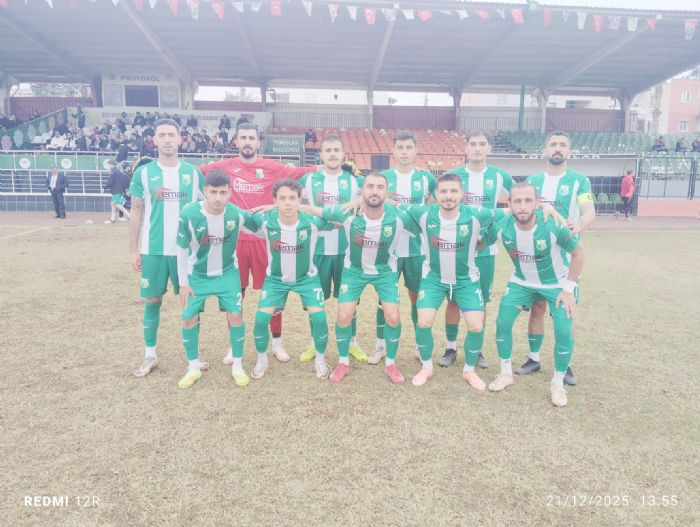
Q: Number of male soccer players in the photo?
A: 11